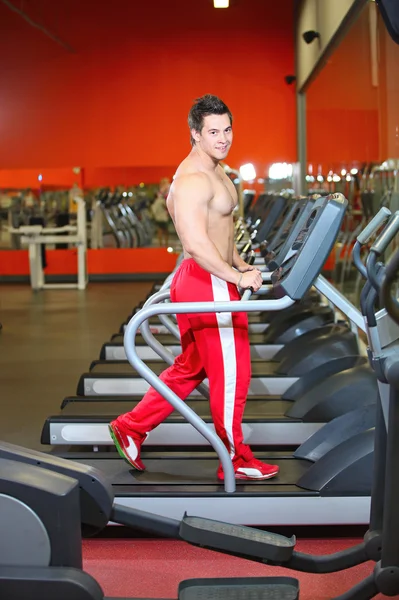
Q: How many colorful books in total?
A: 0